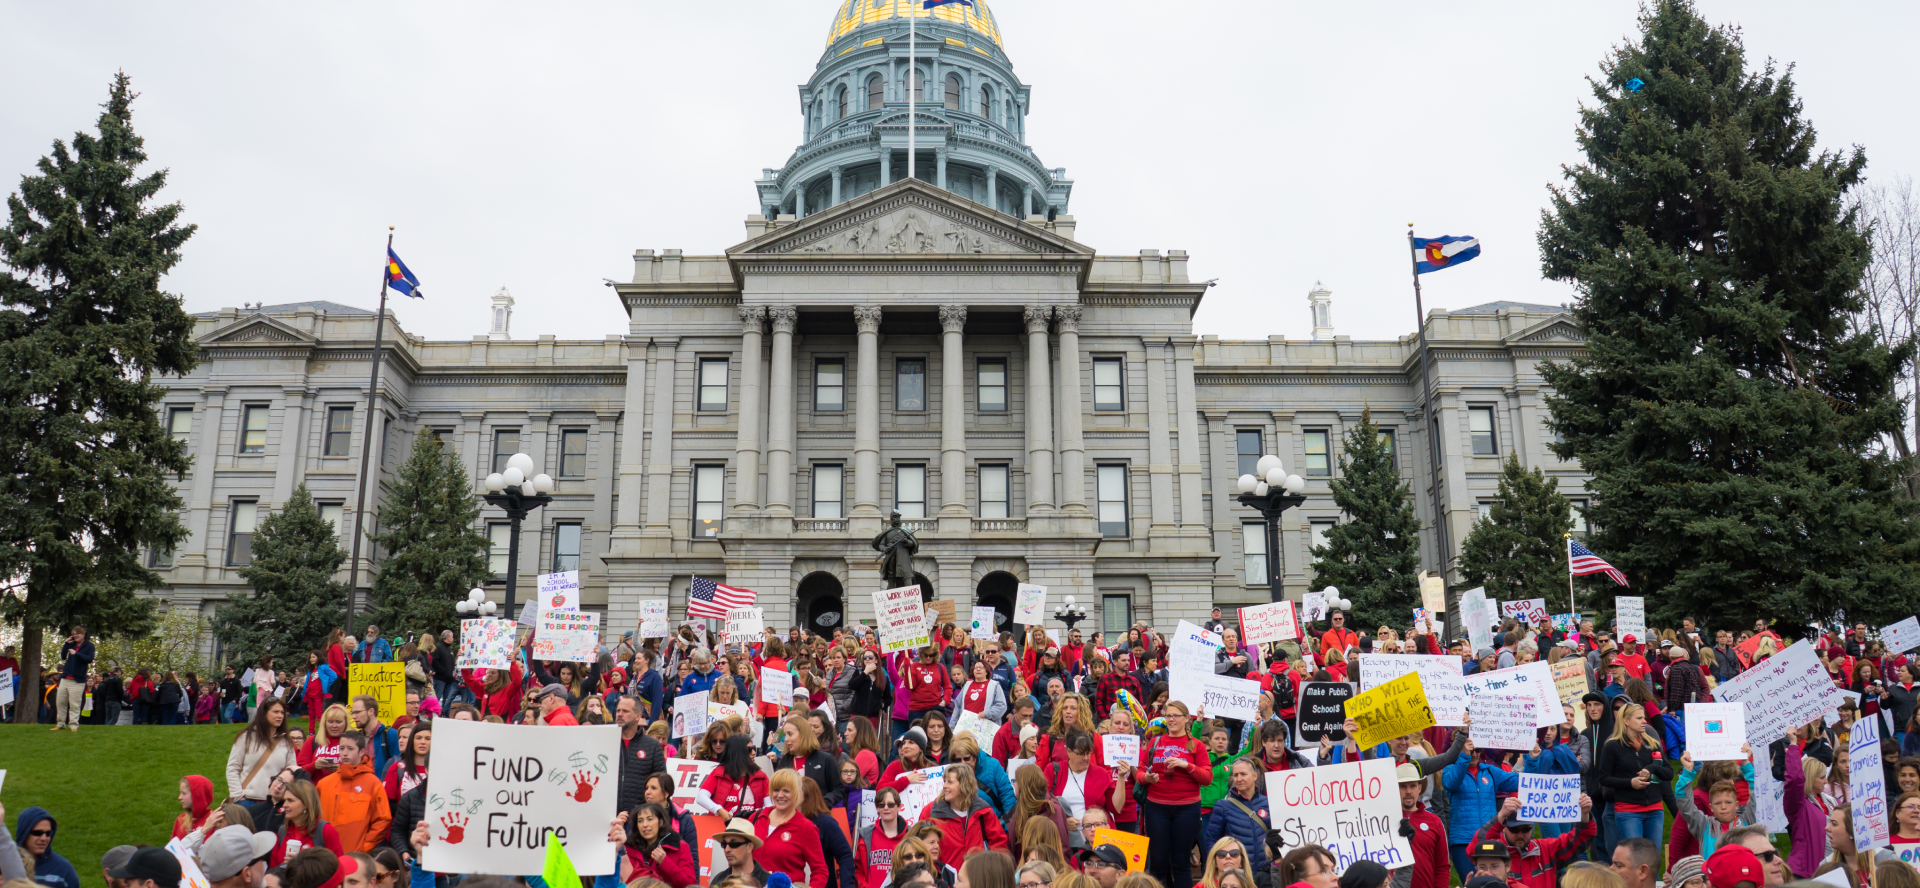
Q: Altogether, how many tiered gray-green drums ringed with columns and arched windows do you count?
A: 1